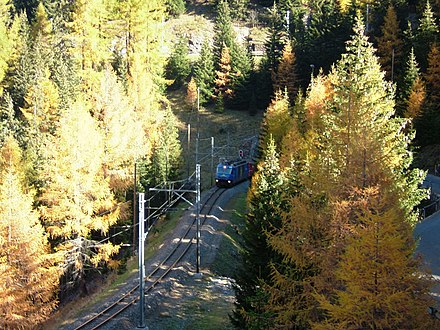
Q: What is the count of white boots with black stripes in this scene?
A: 0